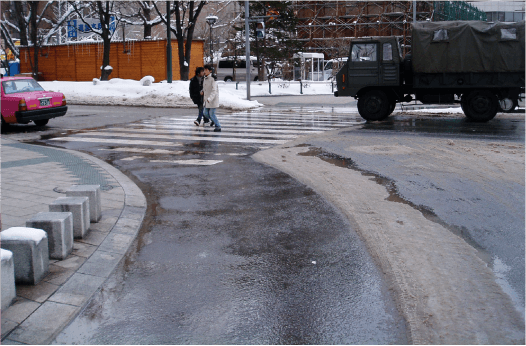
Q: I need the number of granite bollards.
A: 5